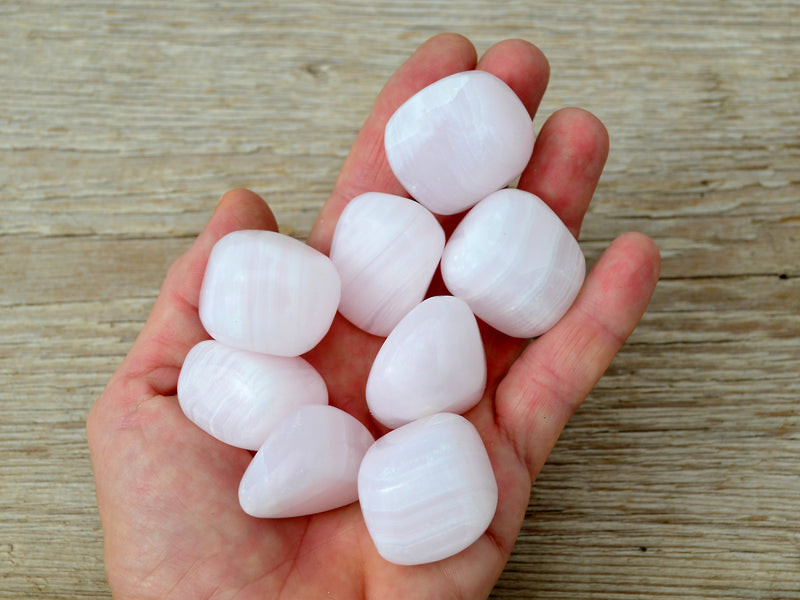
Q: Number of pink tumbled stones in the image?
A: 8